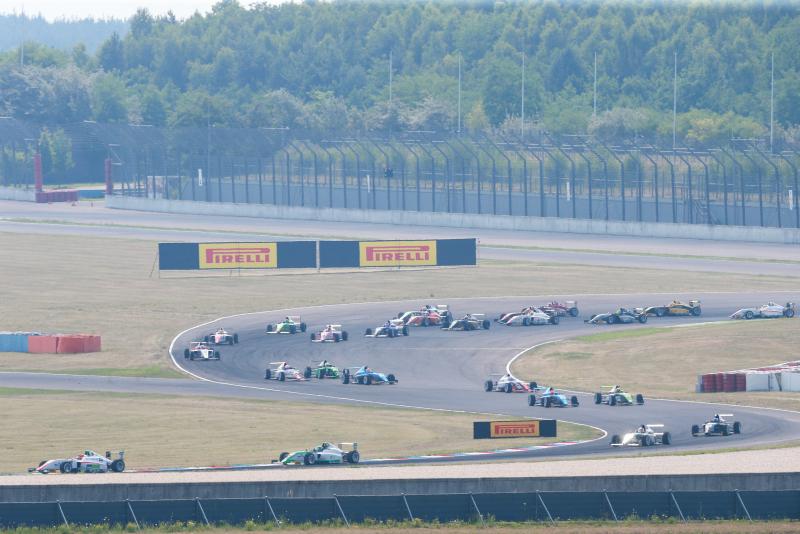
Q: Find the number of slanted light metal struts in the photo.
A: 11